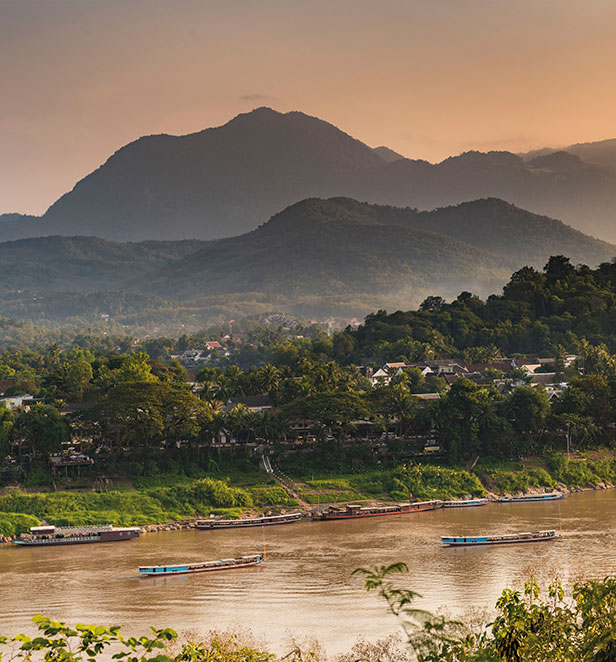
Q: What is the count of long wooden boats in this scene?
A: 7